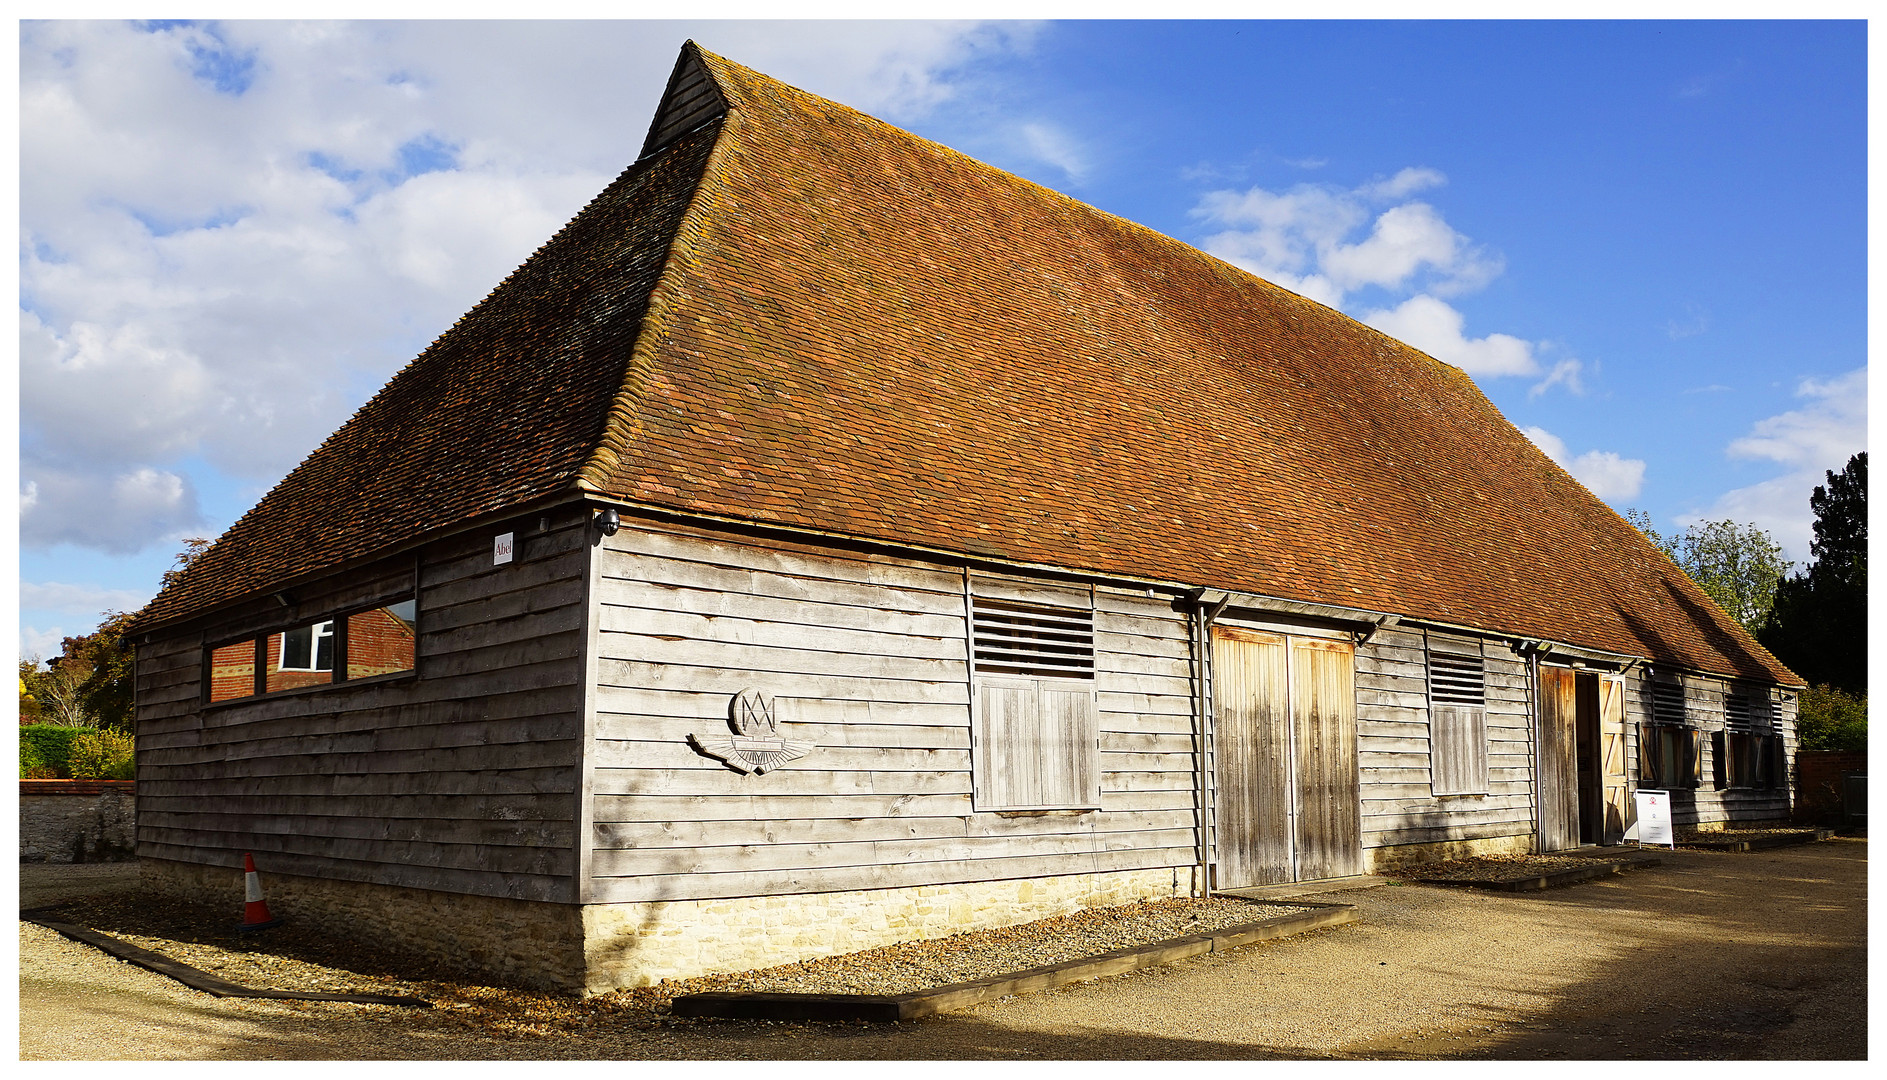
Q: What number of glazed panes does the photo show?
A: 3